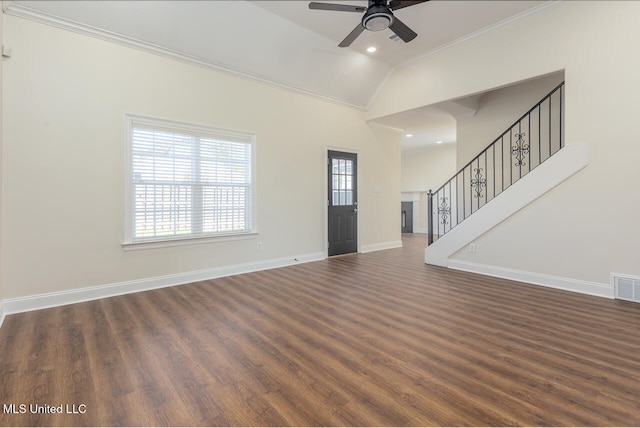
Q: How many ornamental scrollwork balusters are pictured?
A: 3